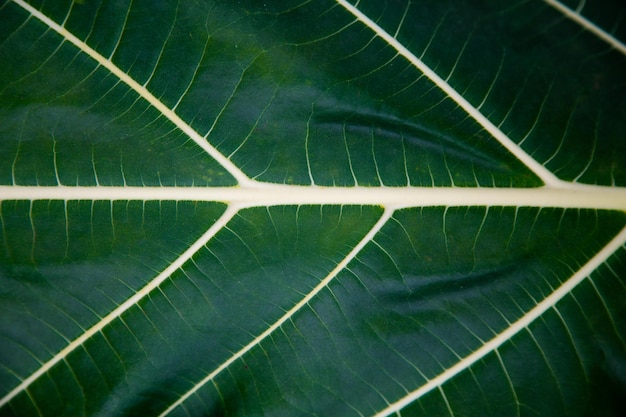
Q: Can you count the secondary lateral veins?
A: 6